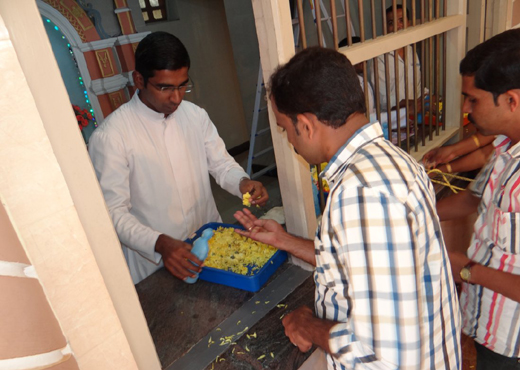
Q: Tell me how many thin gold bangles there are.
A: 2